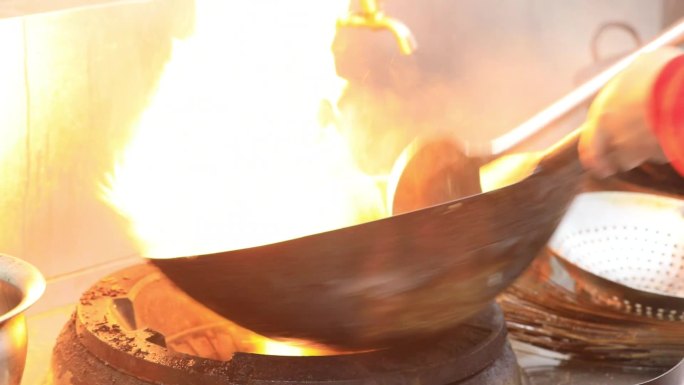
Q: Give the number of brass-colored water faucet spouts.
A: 1